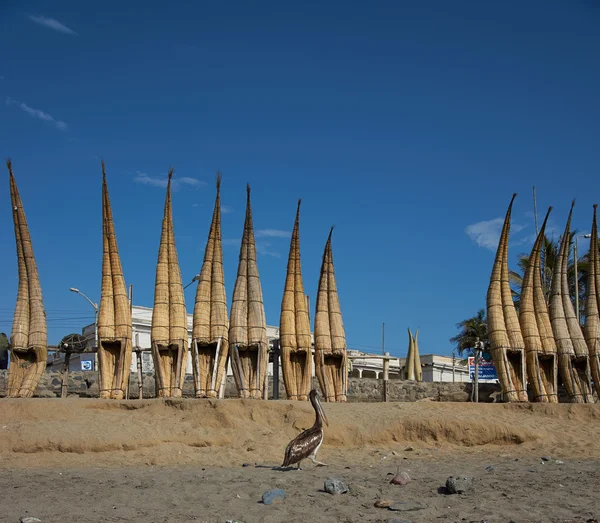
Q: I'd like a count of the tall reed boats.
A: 11